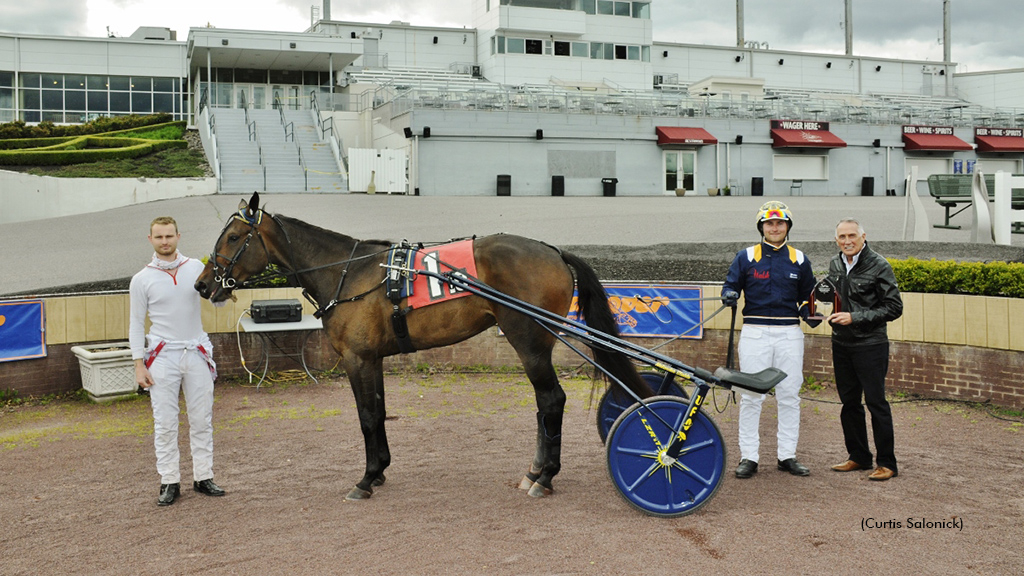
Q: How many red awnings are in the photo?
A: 4